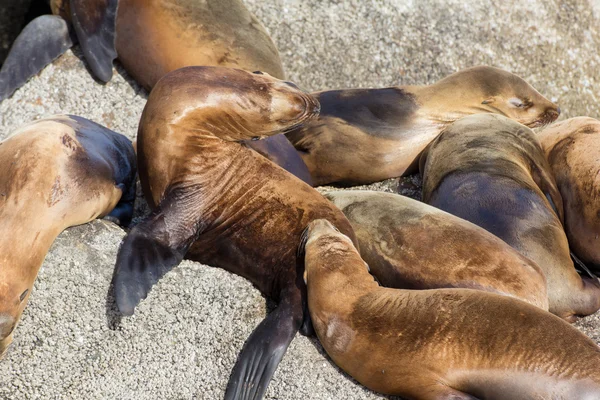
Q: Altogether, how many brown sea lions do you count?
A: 8